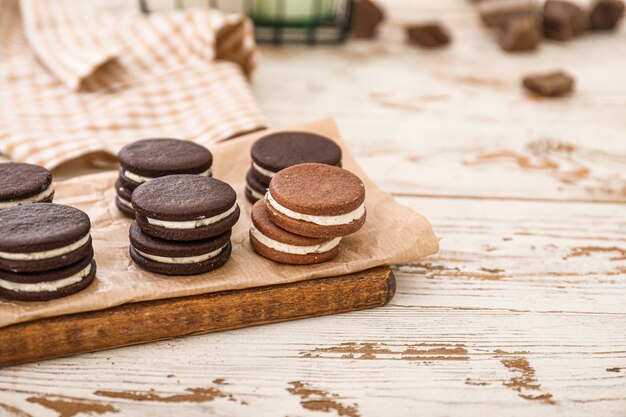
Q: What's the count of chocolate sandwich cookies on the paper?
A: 11